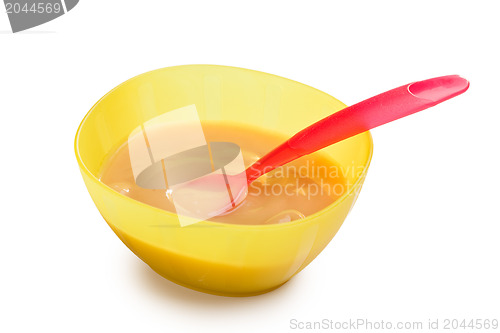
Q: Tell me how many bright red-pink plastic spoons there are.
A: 1